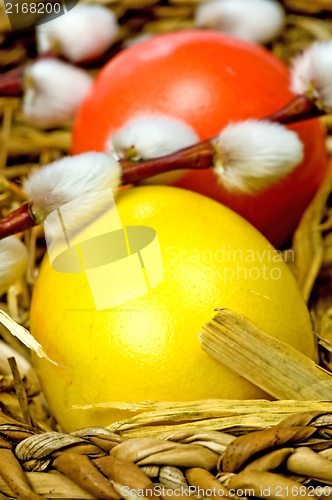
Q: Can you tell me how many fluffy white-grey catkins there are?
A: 8